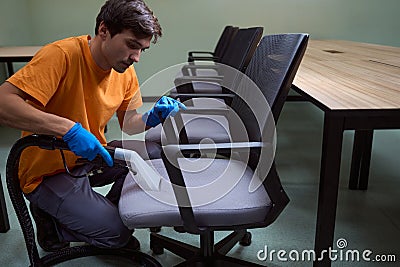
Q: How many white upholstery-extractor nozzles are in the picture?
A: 1